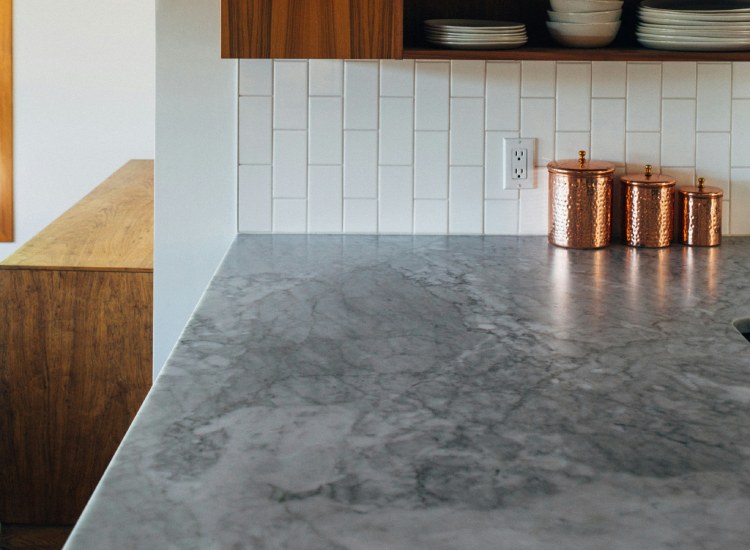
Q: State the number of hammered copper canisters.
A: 3